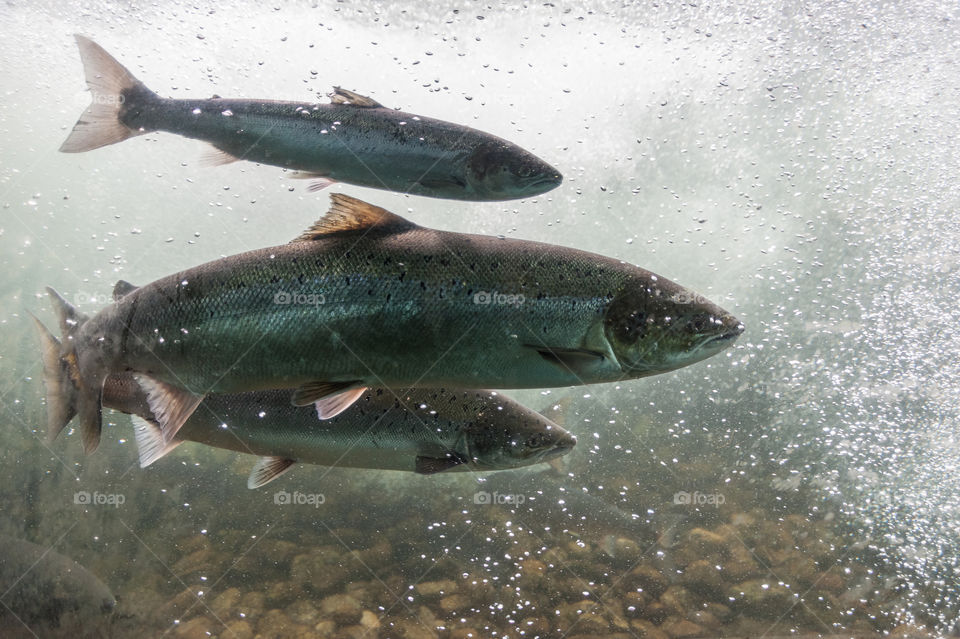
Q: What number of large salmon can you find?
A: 3